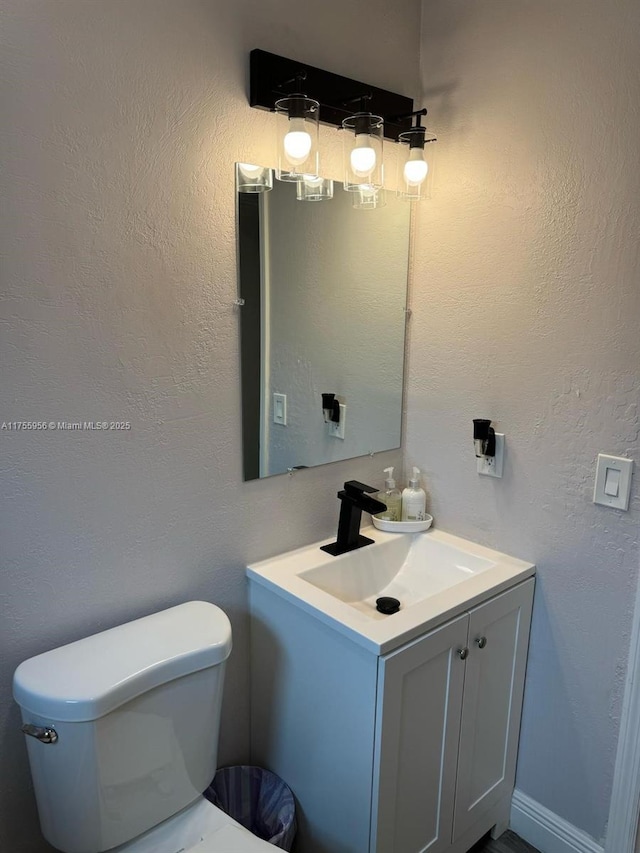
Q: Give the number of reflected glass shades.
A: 3